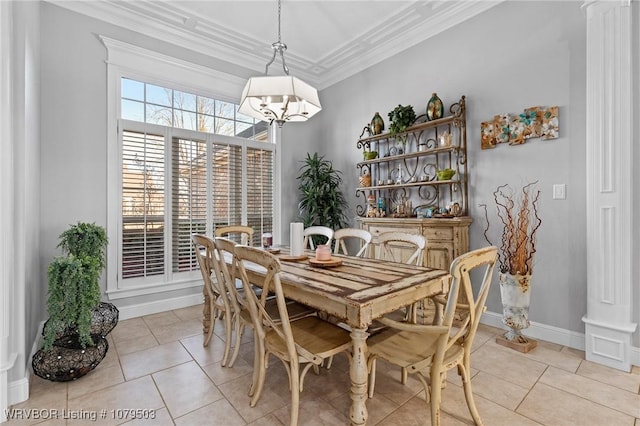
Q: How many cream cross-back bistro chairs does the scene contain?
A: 8